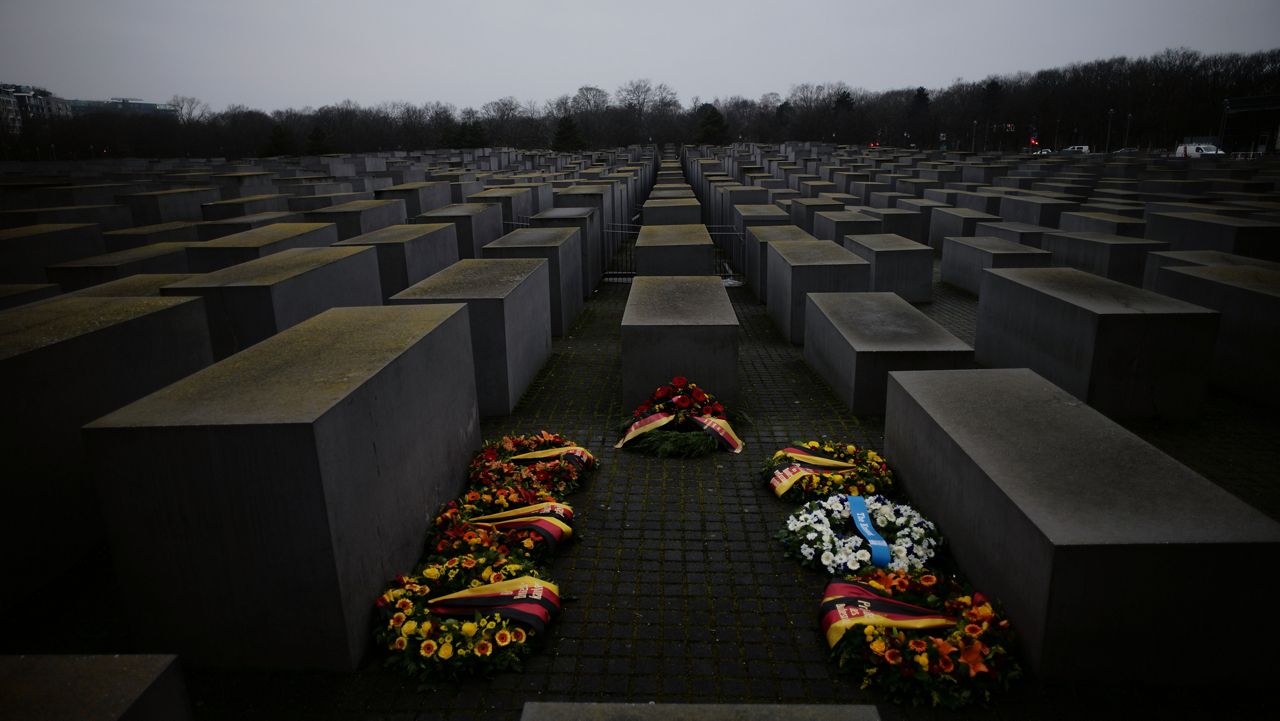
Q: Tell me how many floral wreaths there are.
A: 7